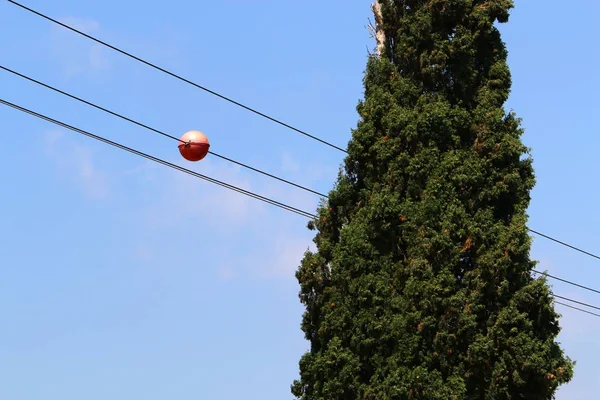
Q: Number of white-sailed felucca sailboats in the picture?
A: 0